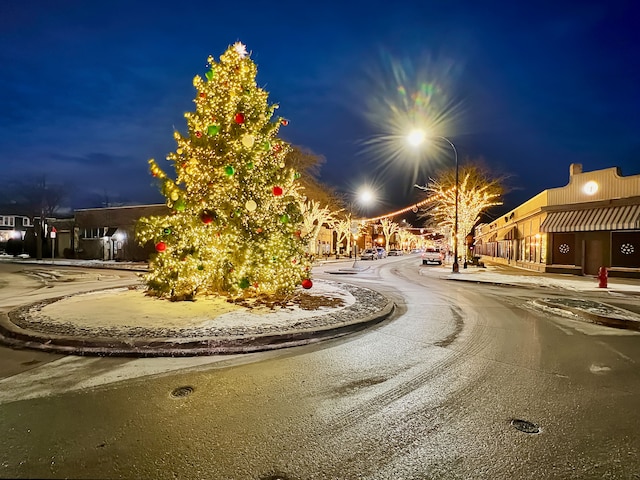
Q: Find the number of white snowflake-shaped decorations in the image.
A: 2